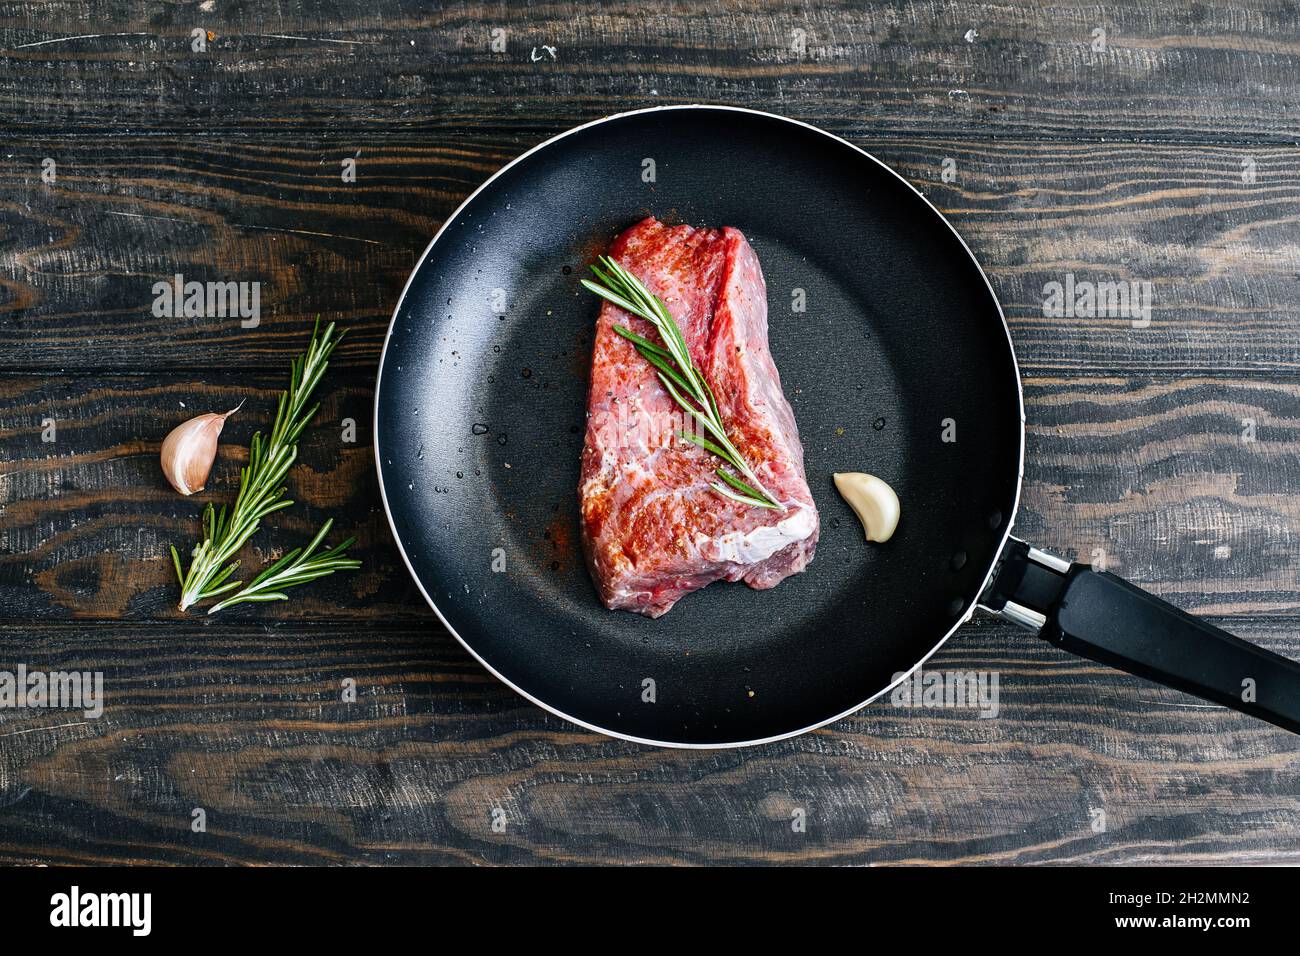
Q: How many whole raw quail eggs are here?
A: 0